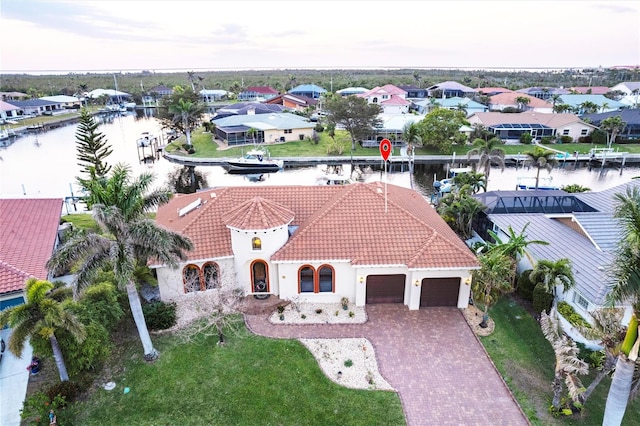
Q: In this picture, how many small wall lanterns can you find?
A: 3